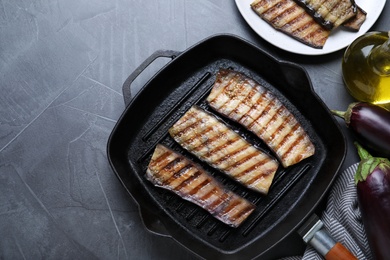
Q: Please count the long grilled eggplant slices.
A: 6